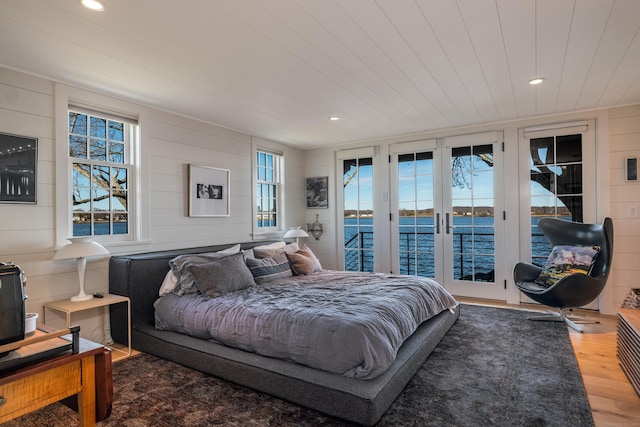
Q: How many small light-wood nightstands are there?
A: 1